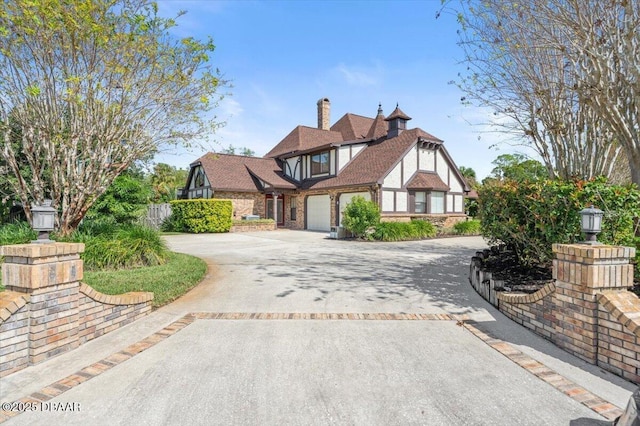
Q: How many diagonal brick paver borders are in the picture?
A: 2